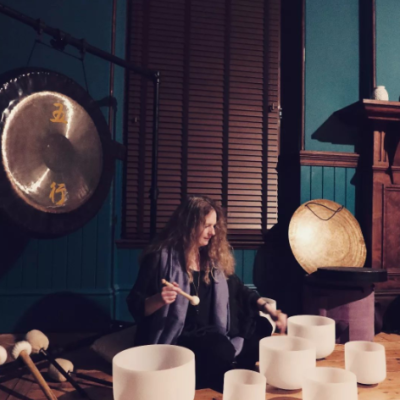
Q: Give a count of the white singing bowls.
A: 6